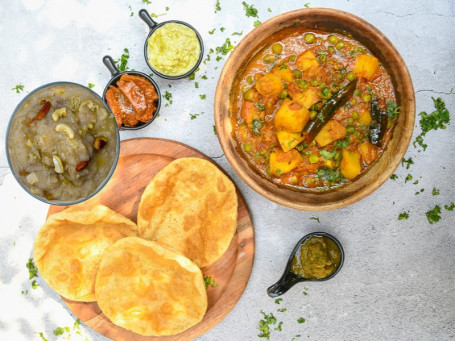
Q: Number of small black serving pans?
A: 3